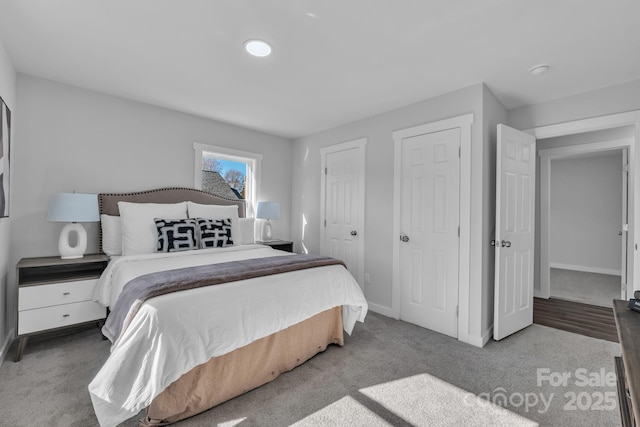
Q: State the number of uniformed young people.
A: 0